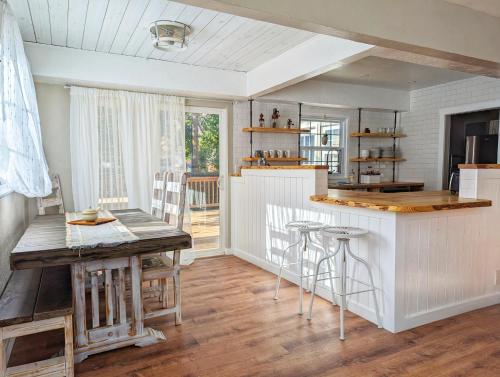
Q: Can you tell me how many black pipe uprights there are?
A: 4